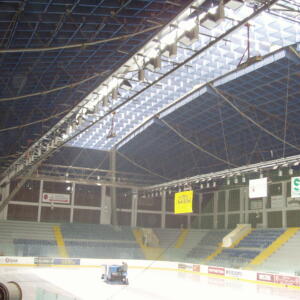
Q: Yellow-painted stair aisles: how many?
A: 5